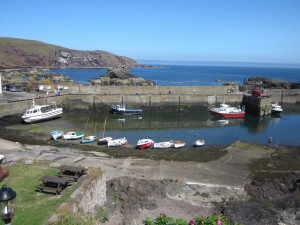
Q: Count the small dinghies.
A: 9